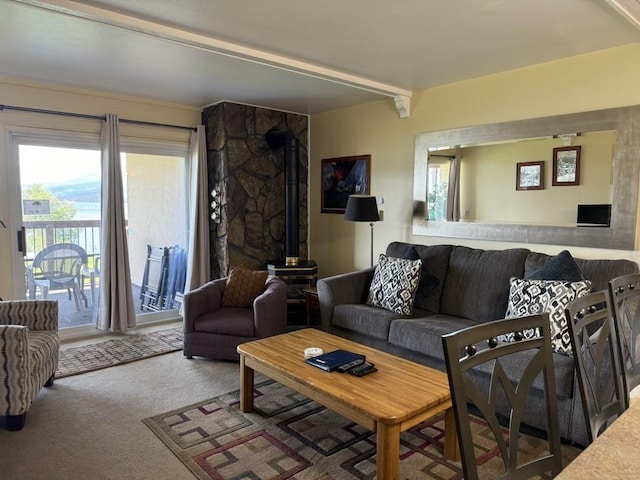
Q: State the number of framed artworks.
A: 3